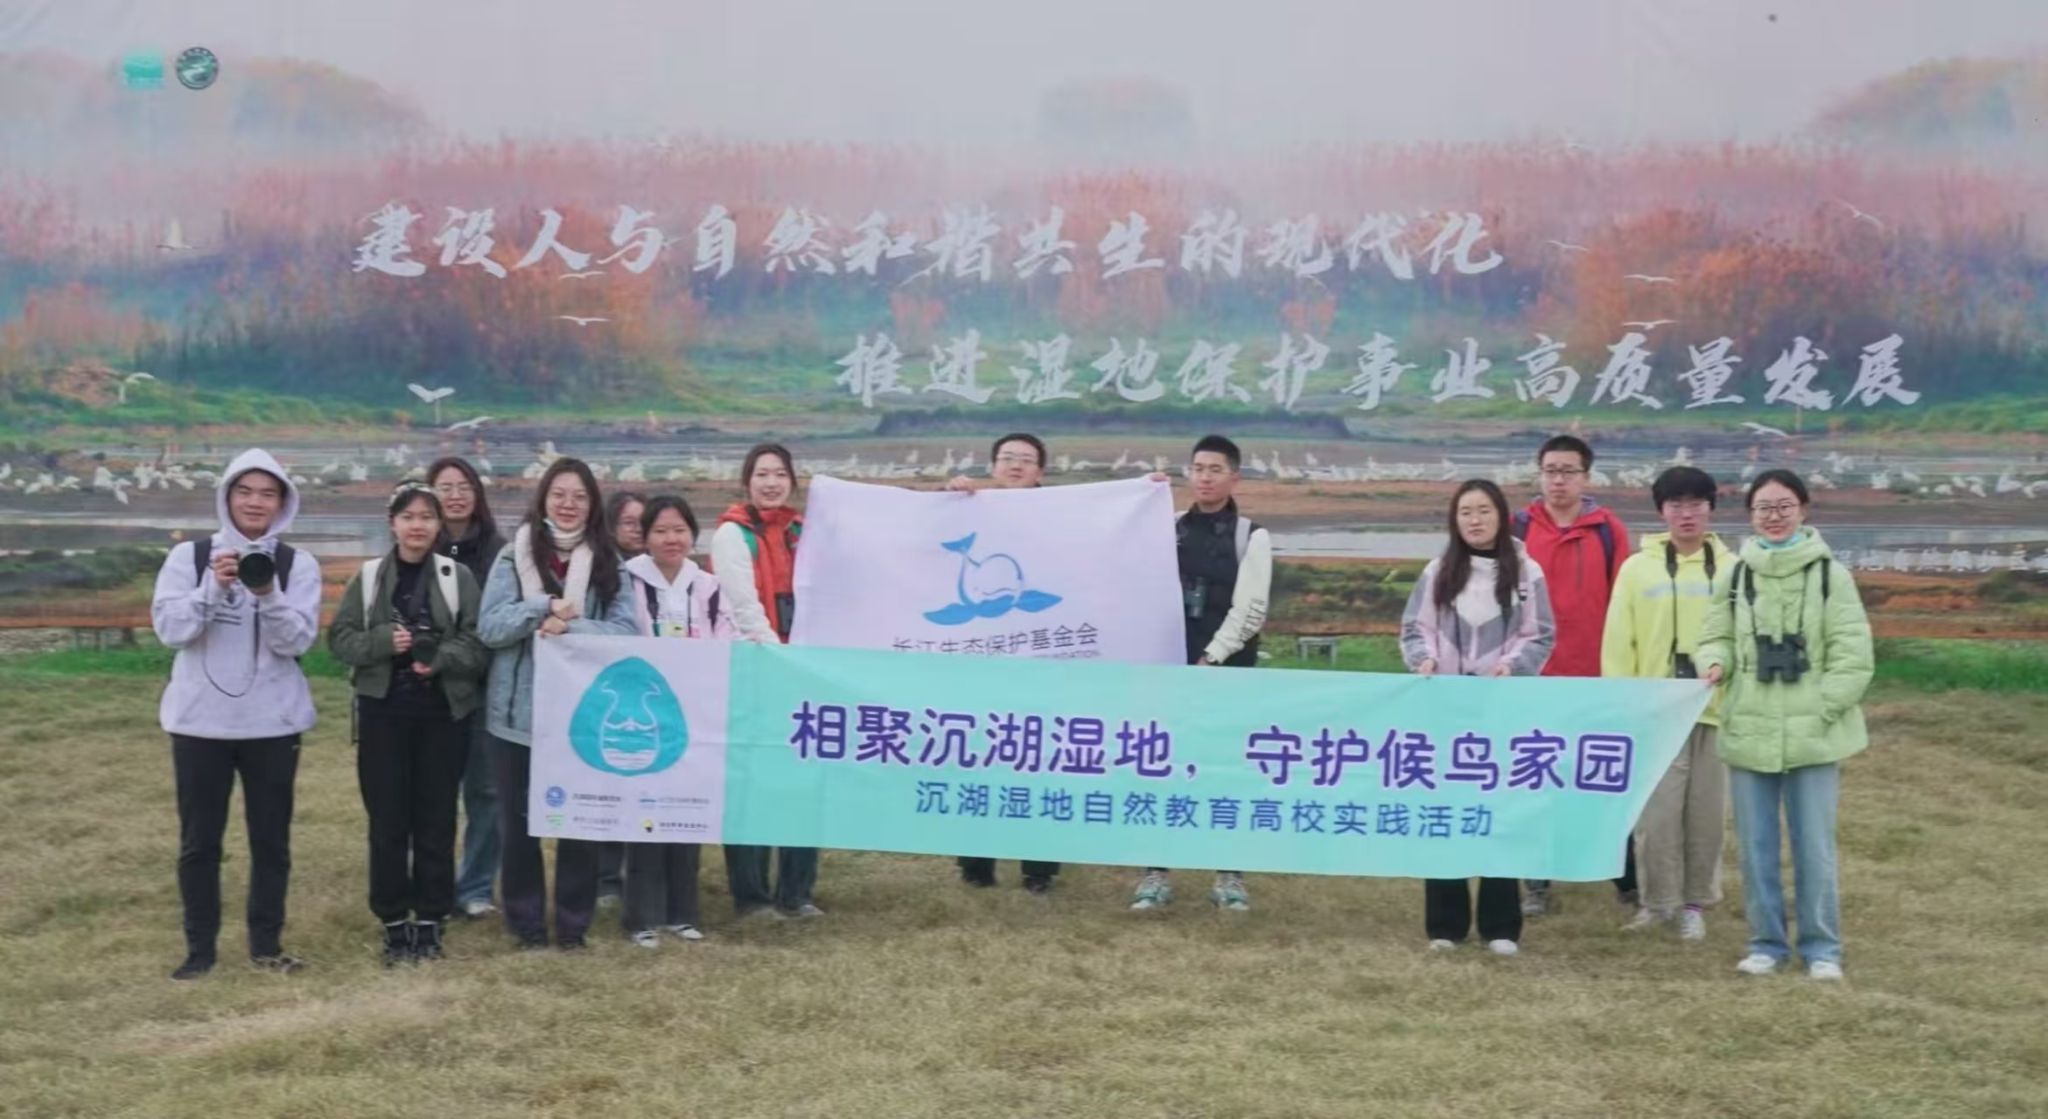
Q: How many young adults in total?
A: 13